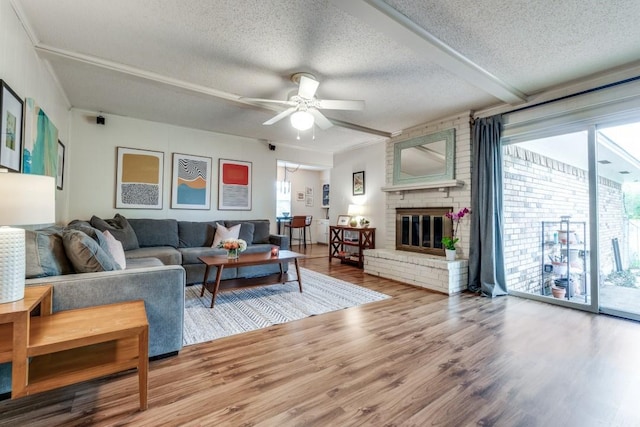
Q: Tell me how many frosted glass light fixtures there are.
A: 1